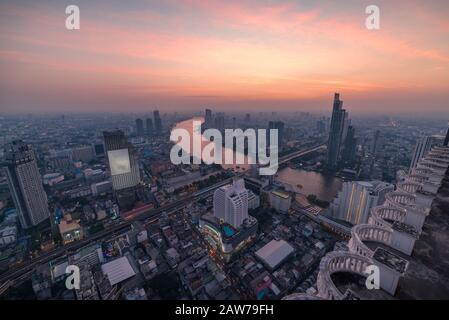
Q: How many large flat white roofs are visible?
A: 2